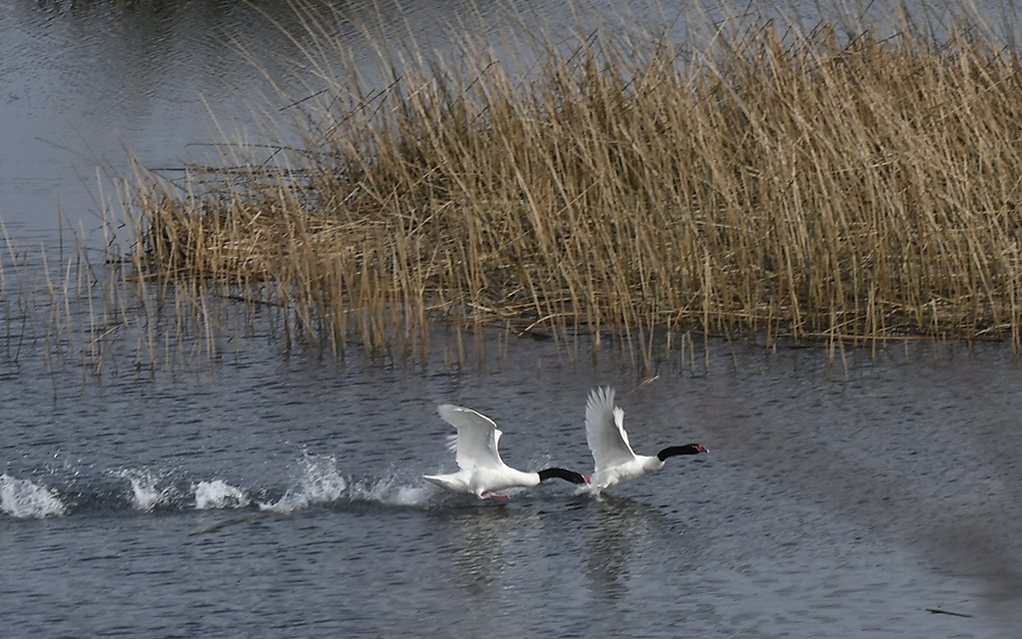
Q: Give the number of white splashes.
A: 5